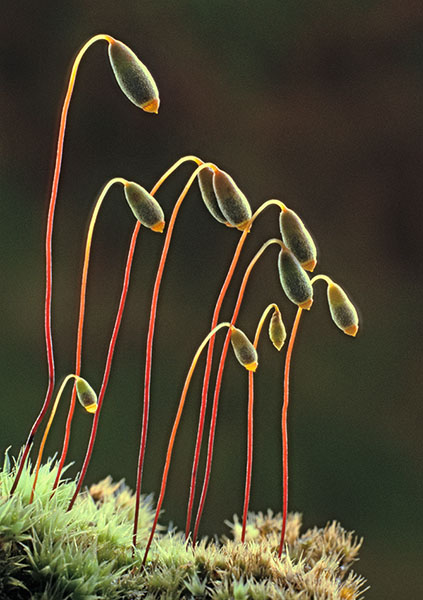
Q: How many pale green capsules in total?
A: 10